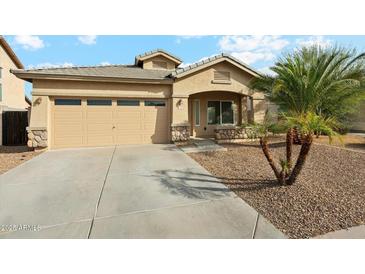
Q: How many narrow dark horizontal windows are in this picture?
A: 4